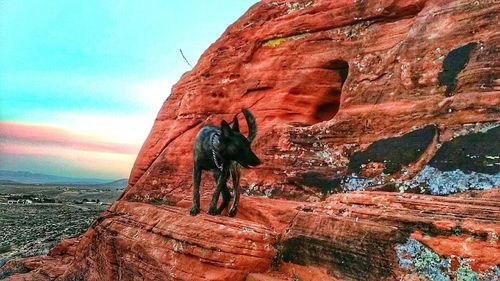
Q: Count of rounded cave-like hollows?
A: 1